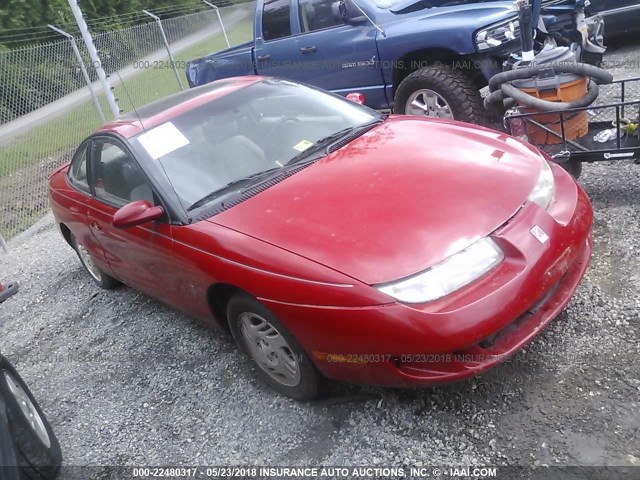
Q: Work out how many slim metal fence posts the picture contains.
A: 3